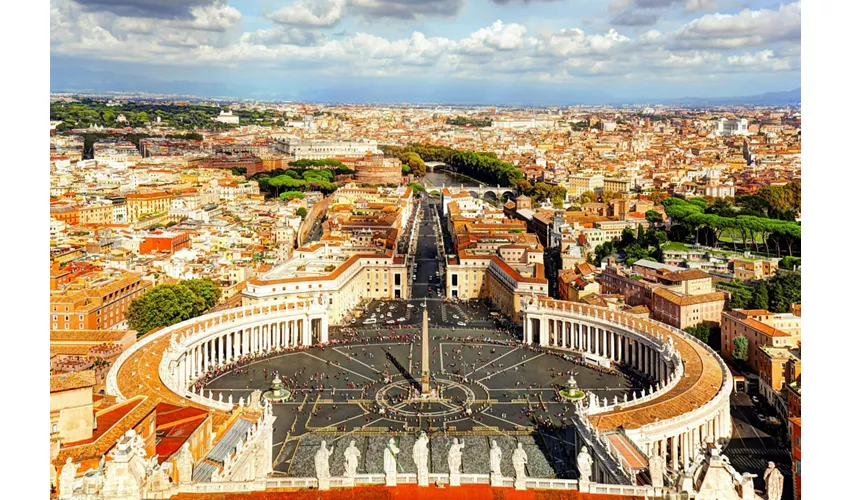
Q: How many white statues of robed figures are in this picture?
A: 12